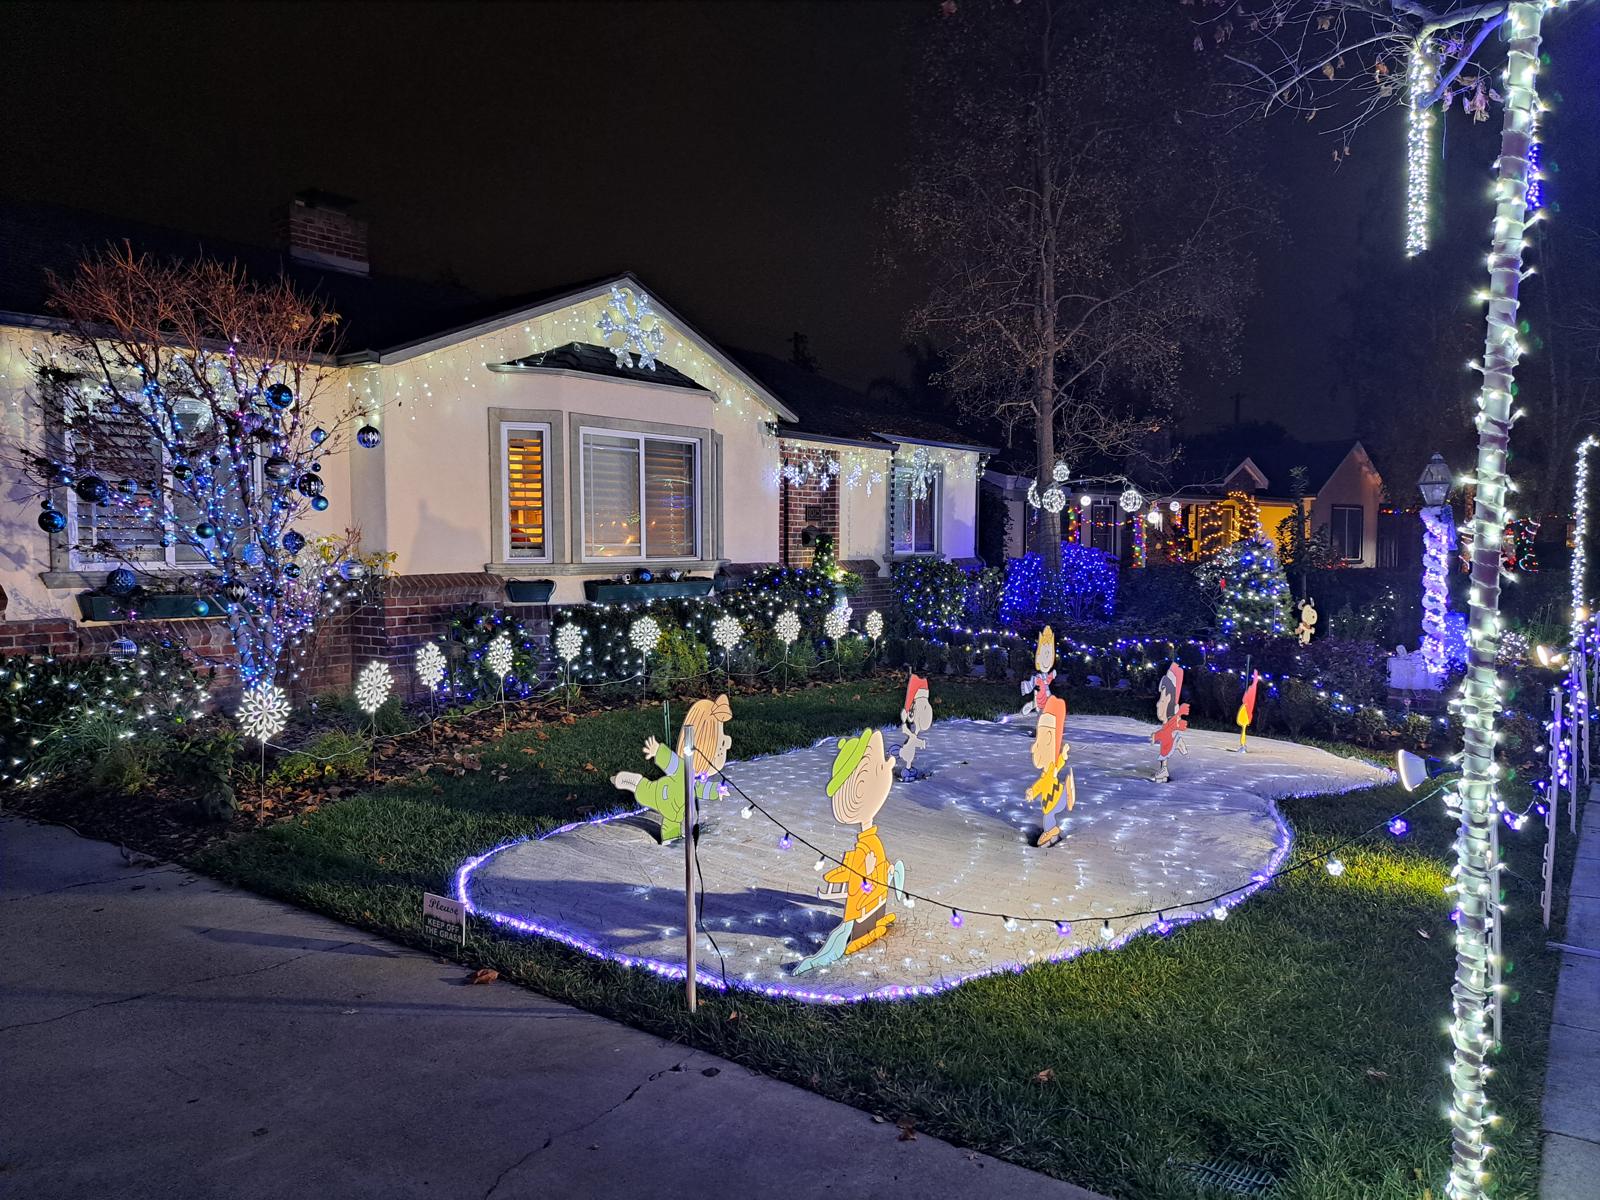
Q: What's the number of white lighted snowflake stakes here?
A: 10